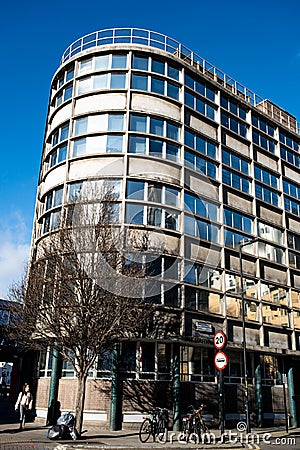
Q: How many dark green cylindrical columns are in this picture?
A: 6